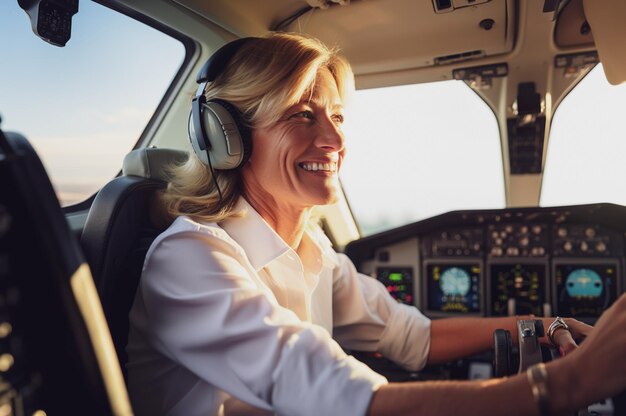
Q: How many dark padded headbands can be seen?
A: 1